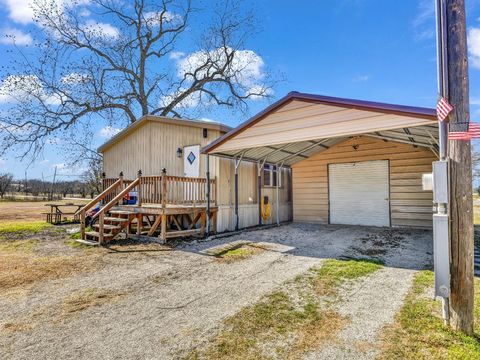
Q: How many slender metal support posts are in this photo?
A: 4